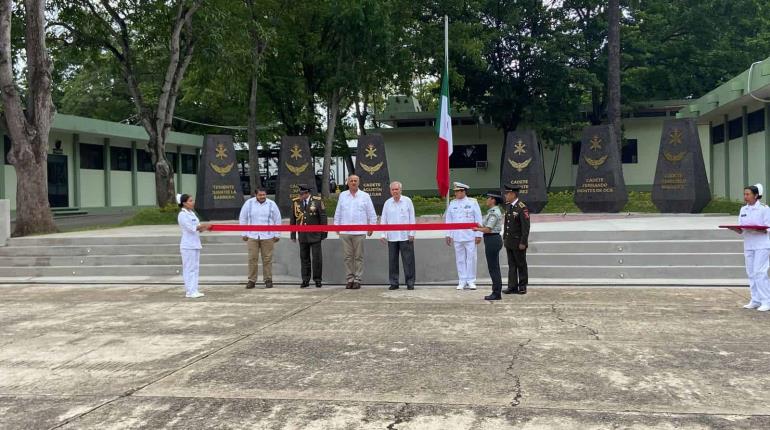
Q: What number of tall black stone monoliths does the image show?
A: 6